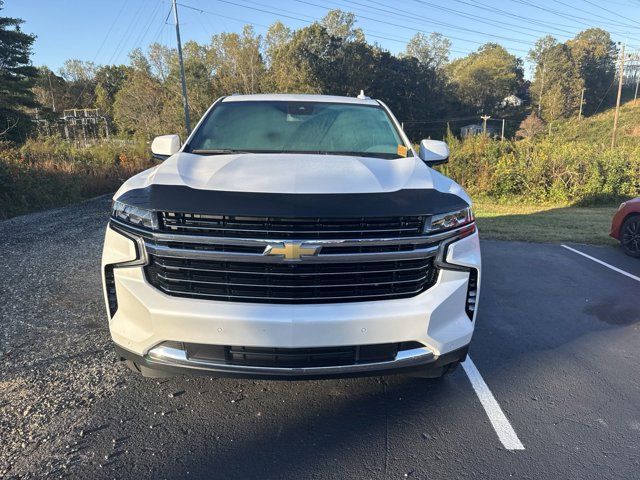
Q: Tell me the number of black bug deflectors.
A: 1